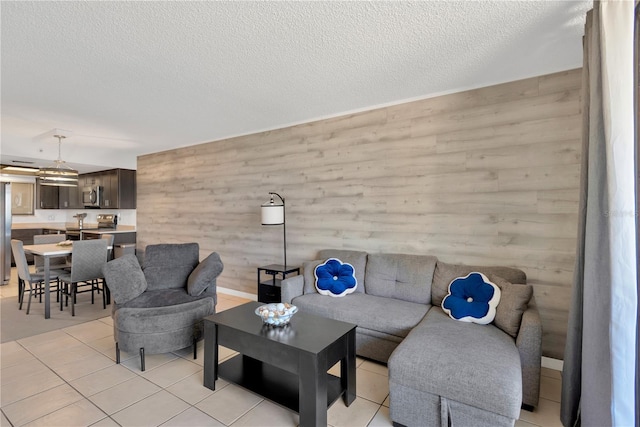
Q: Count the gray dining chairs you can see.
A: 4